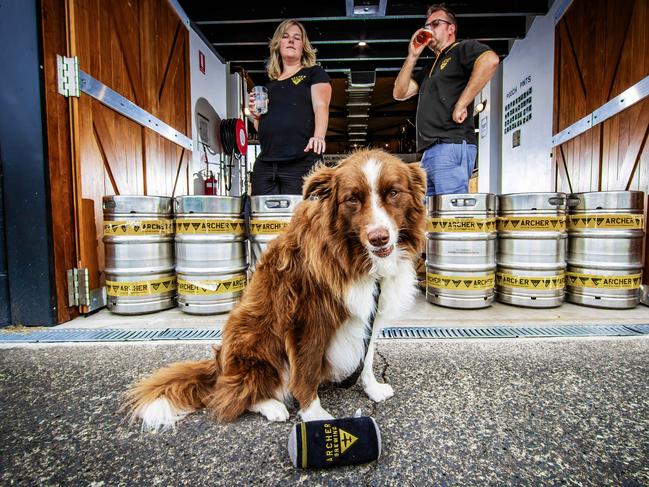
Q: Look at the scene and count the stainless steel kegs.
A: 6